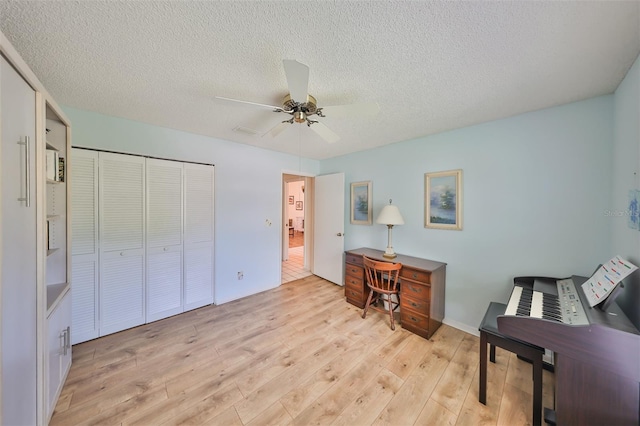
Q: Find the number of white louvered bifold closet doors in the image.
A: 4